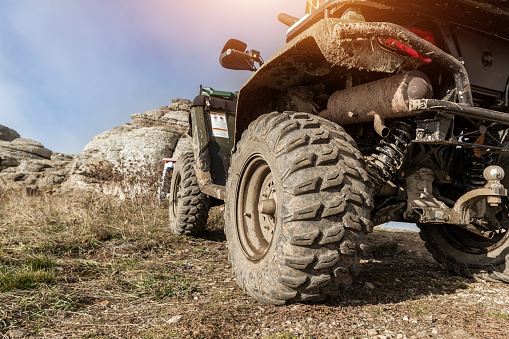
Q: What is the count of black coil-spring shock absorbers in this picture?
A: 2